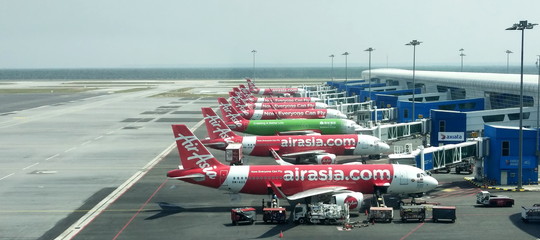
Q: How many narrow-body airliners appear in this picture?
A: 7